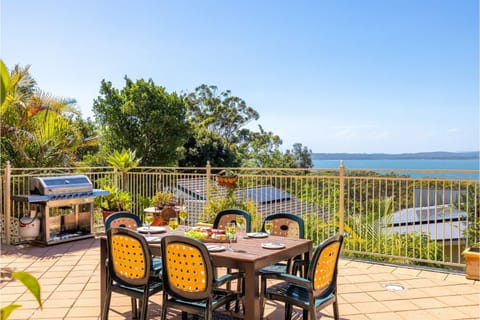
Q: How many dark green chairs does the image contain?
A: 6